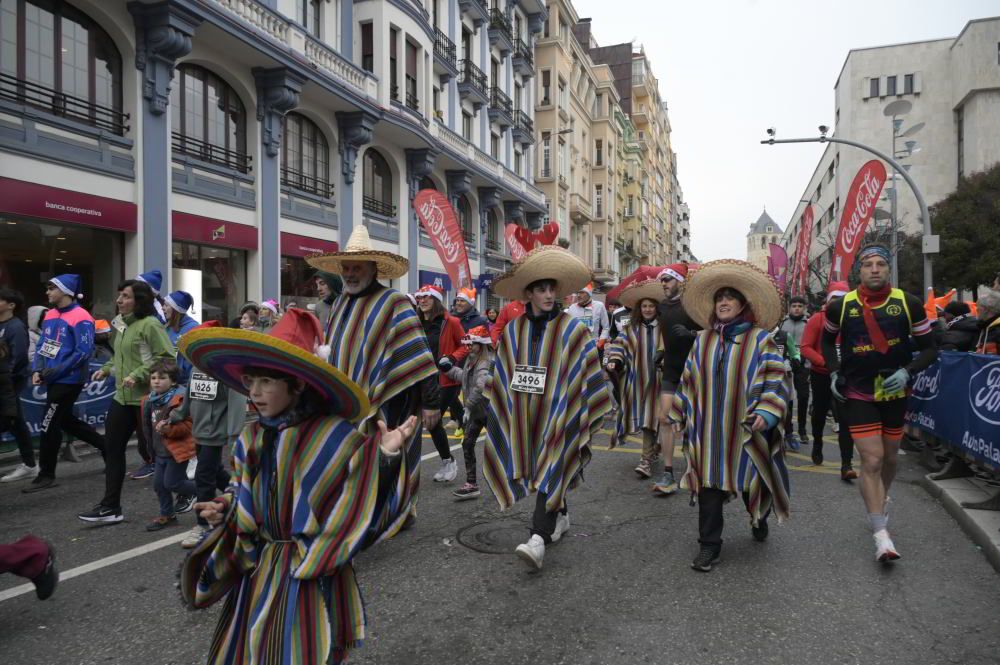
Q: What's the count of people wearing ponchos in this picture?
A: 5